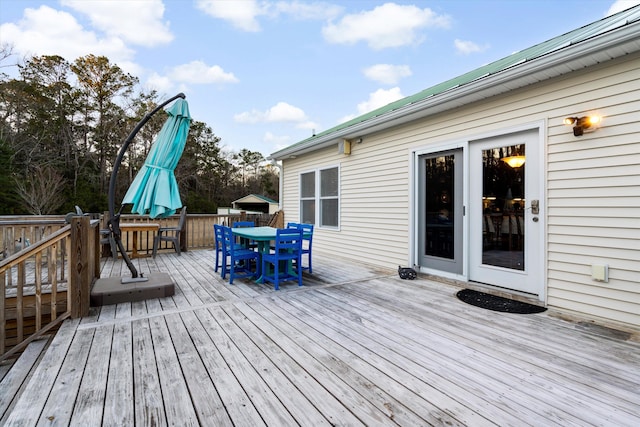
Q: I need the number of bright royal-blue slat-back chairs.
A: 6